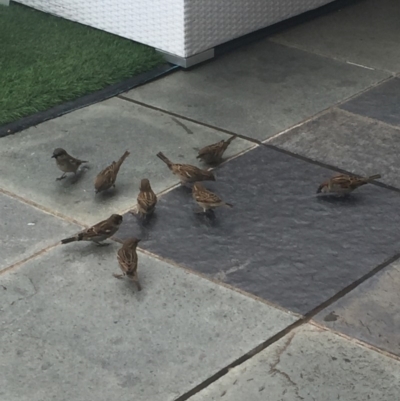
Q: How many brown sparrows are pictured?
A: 9